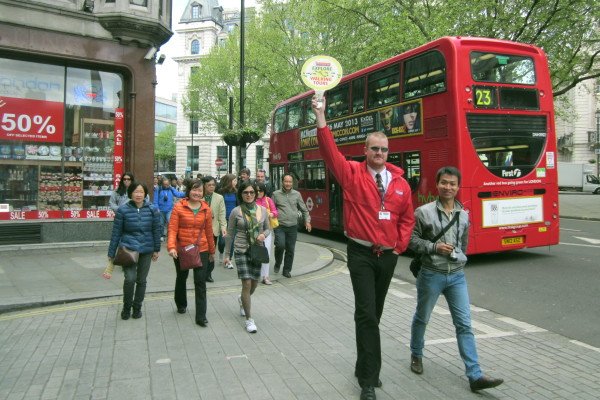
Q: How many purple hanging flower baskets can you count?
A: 0